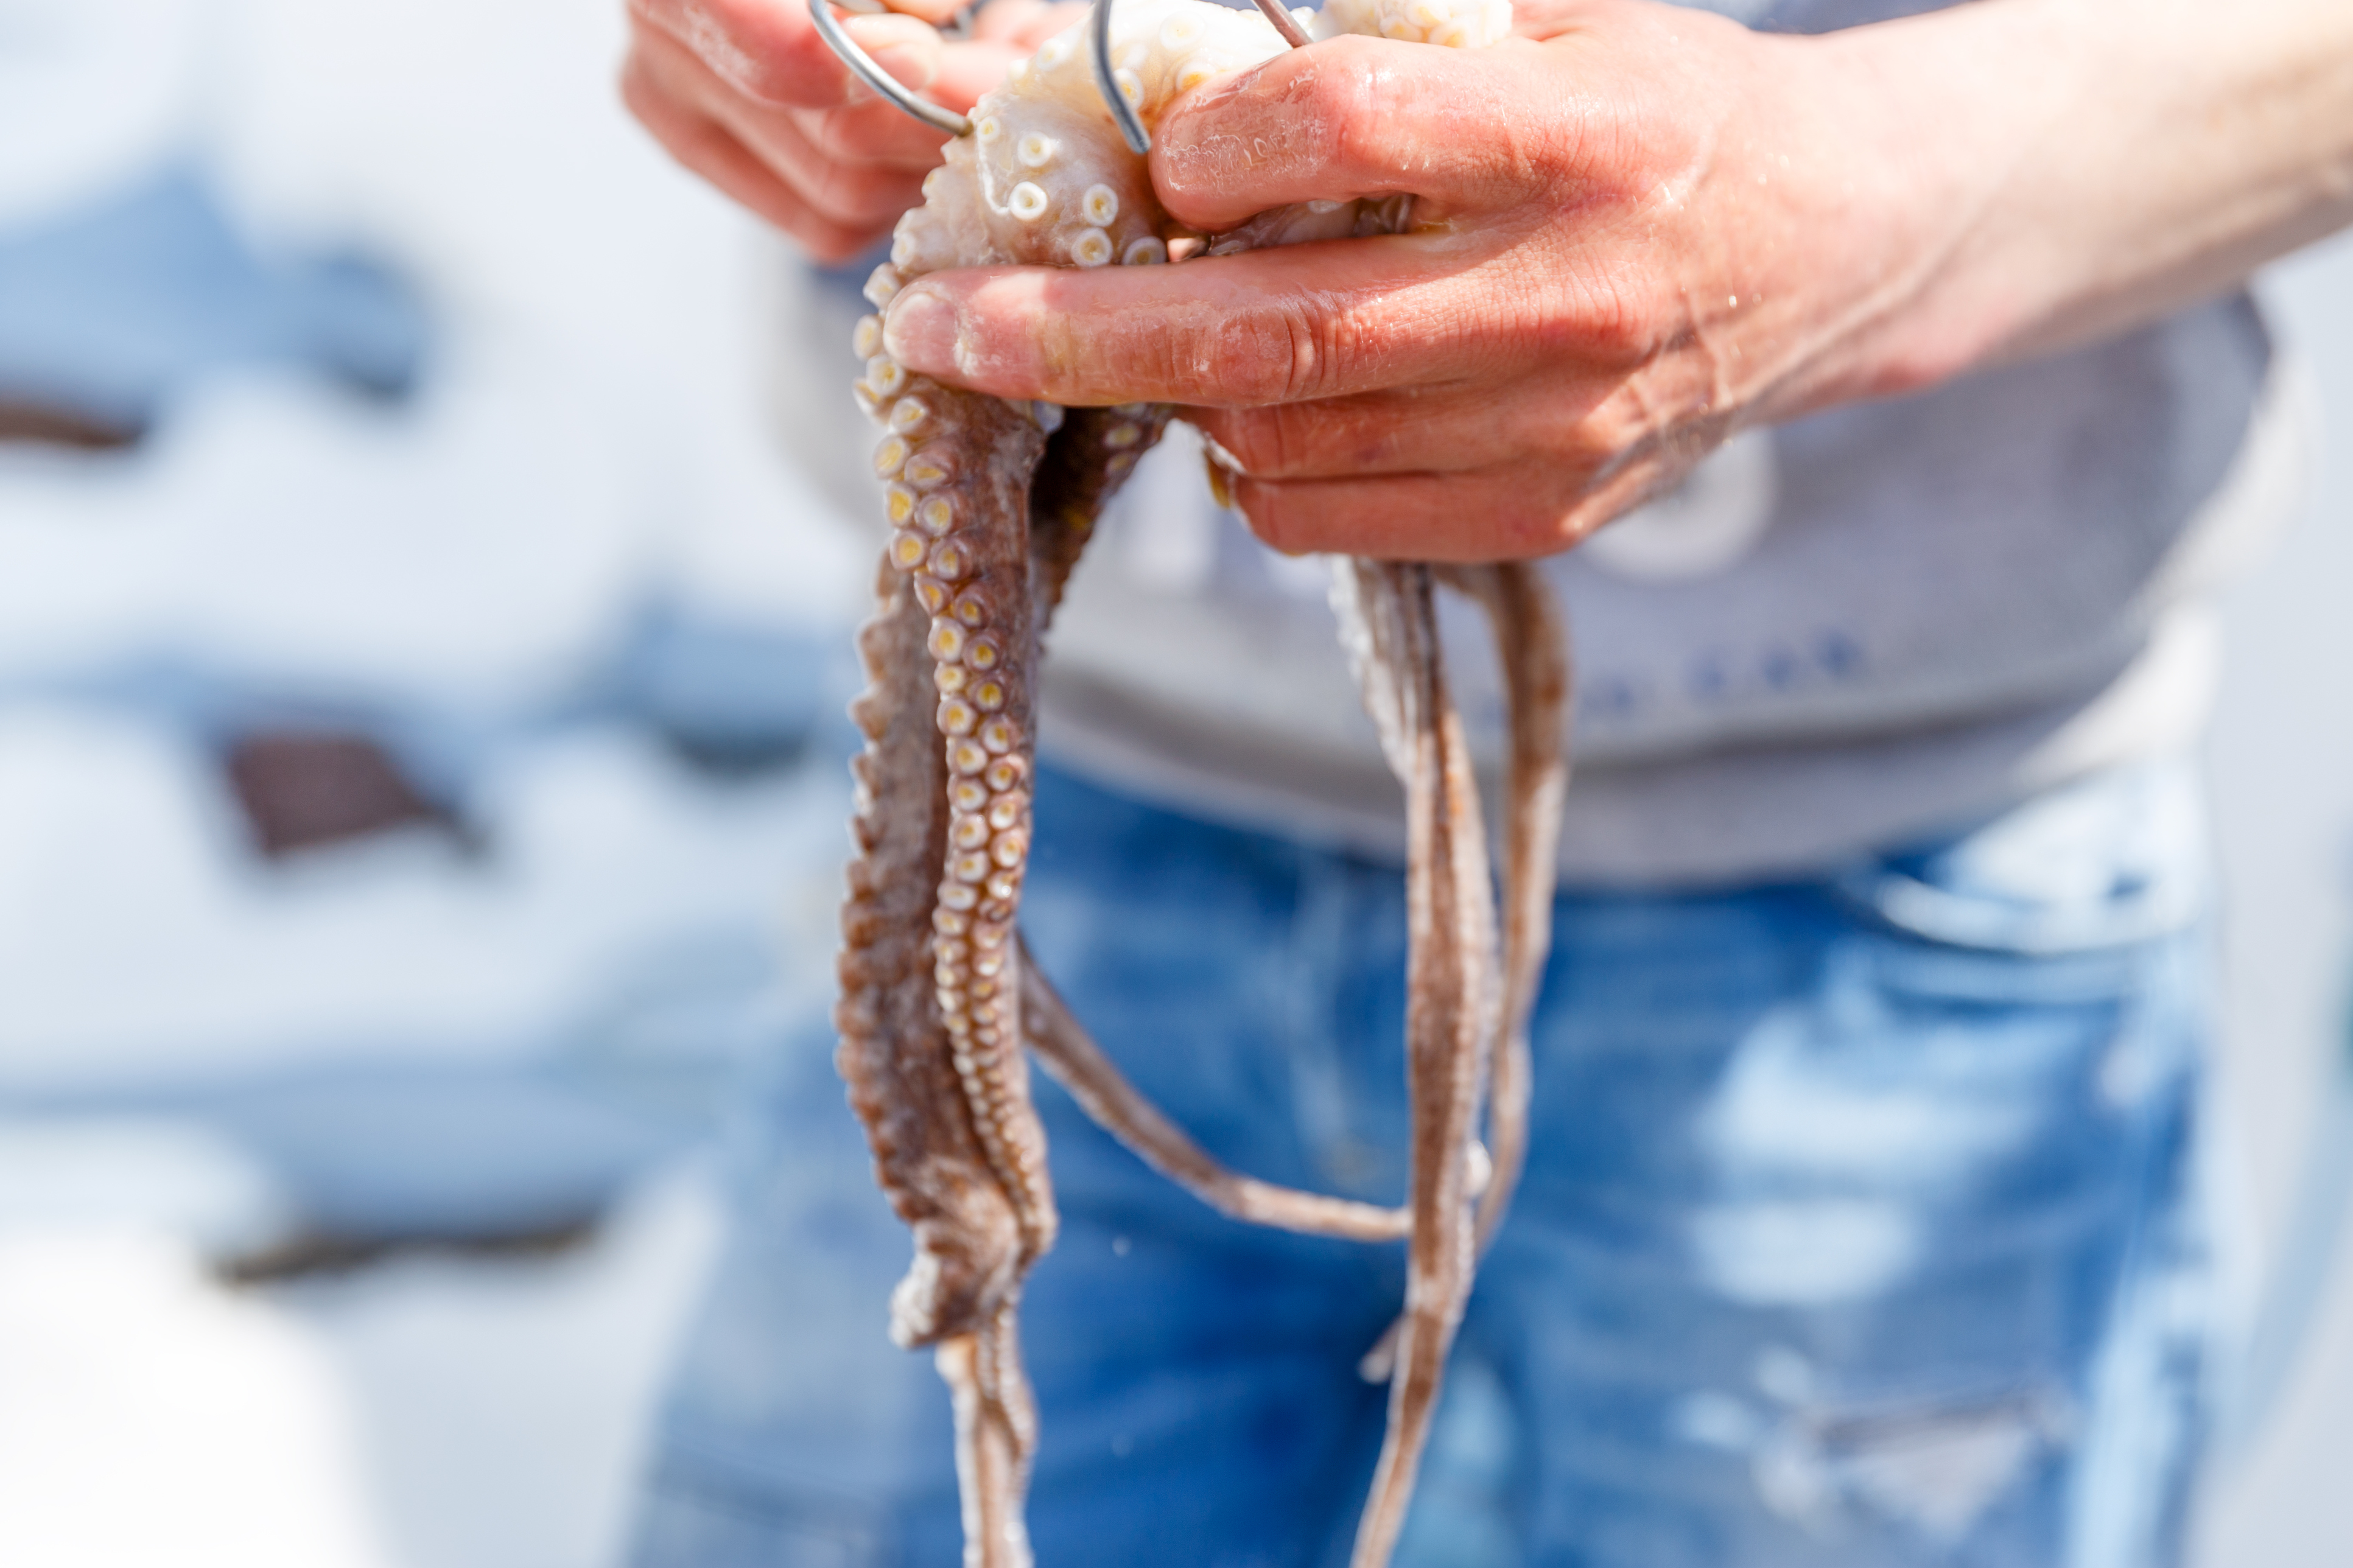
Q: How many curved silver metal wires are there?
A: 3